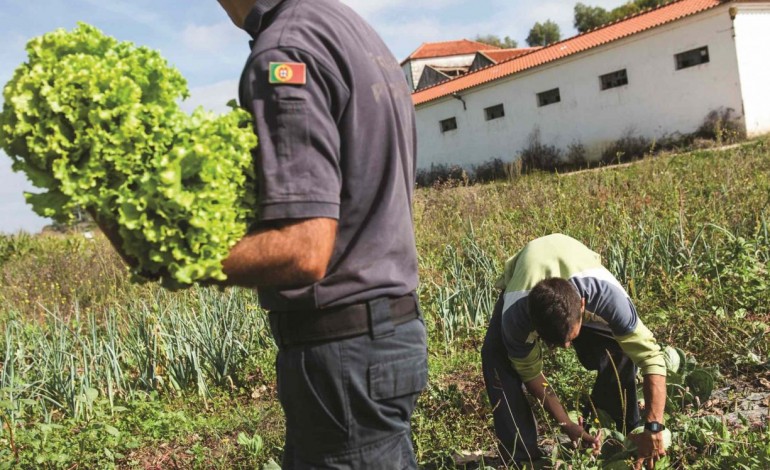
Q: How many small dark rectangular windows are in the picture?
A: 5